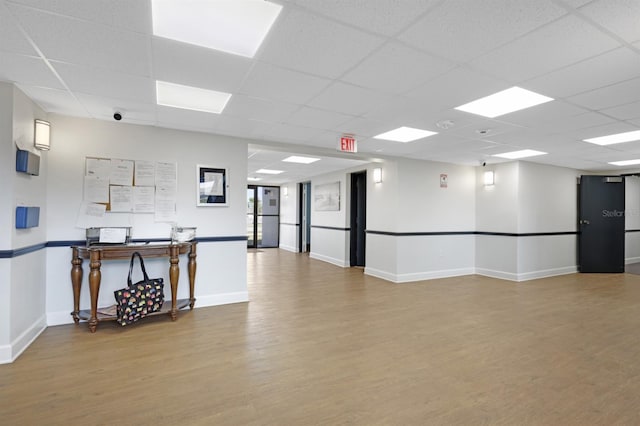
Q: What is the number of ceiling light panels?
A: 10